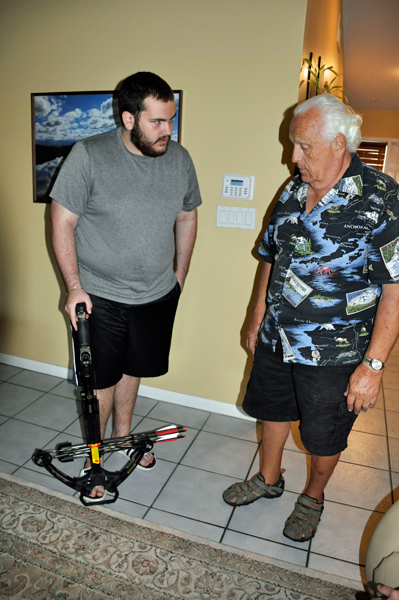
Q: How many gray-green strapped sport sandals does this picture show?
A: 2